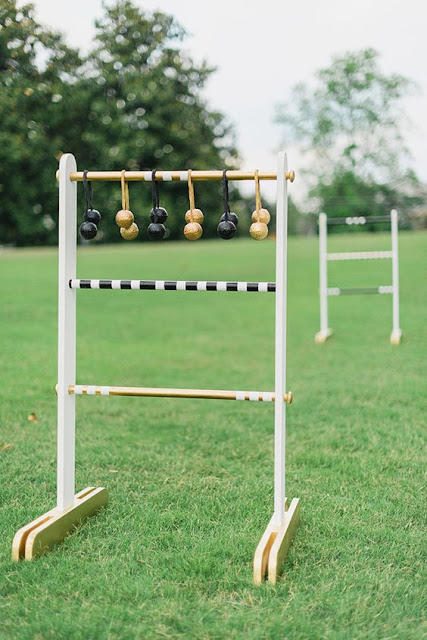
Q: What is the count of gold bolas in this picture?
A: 3